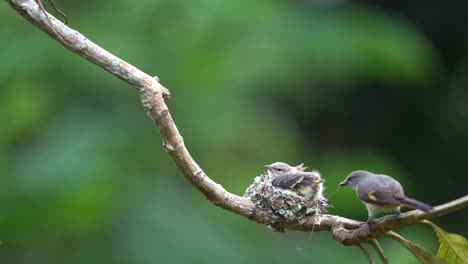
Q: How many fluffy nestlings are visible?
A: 1